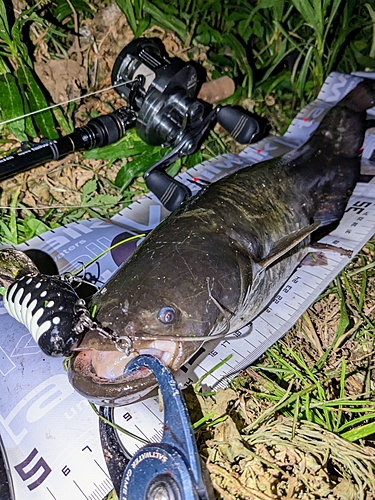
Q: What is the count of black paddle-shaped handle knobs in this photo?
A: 2